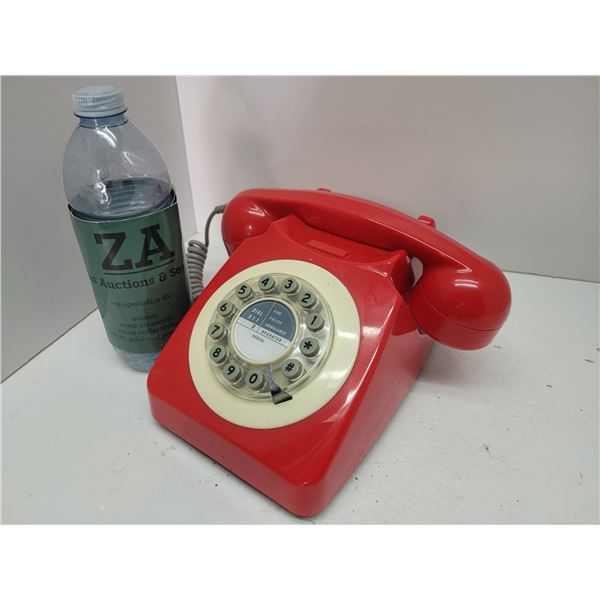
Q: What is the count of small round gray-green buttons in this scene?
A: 12